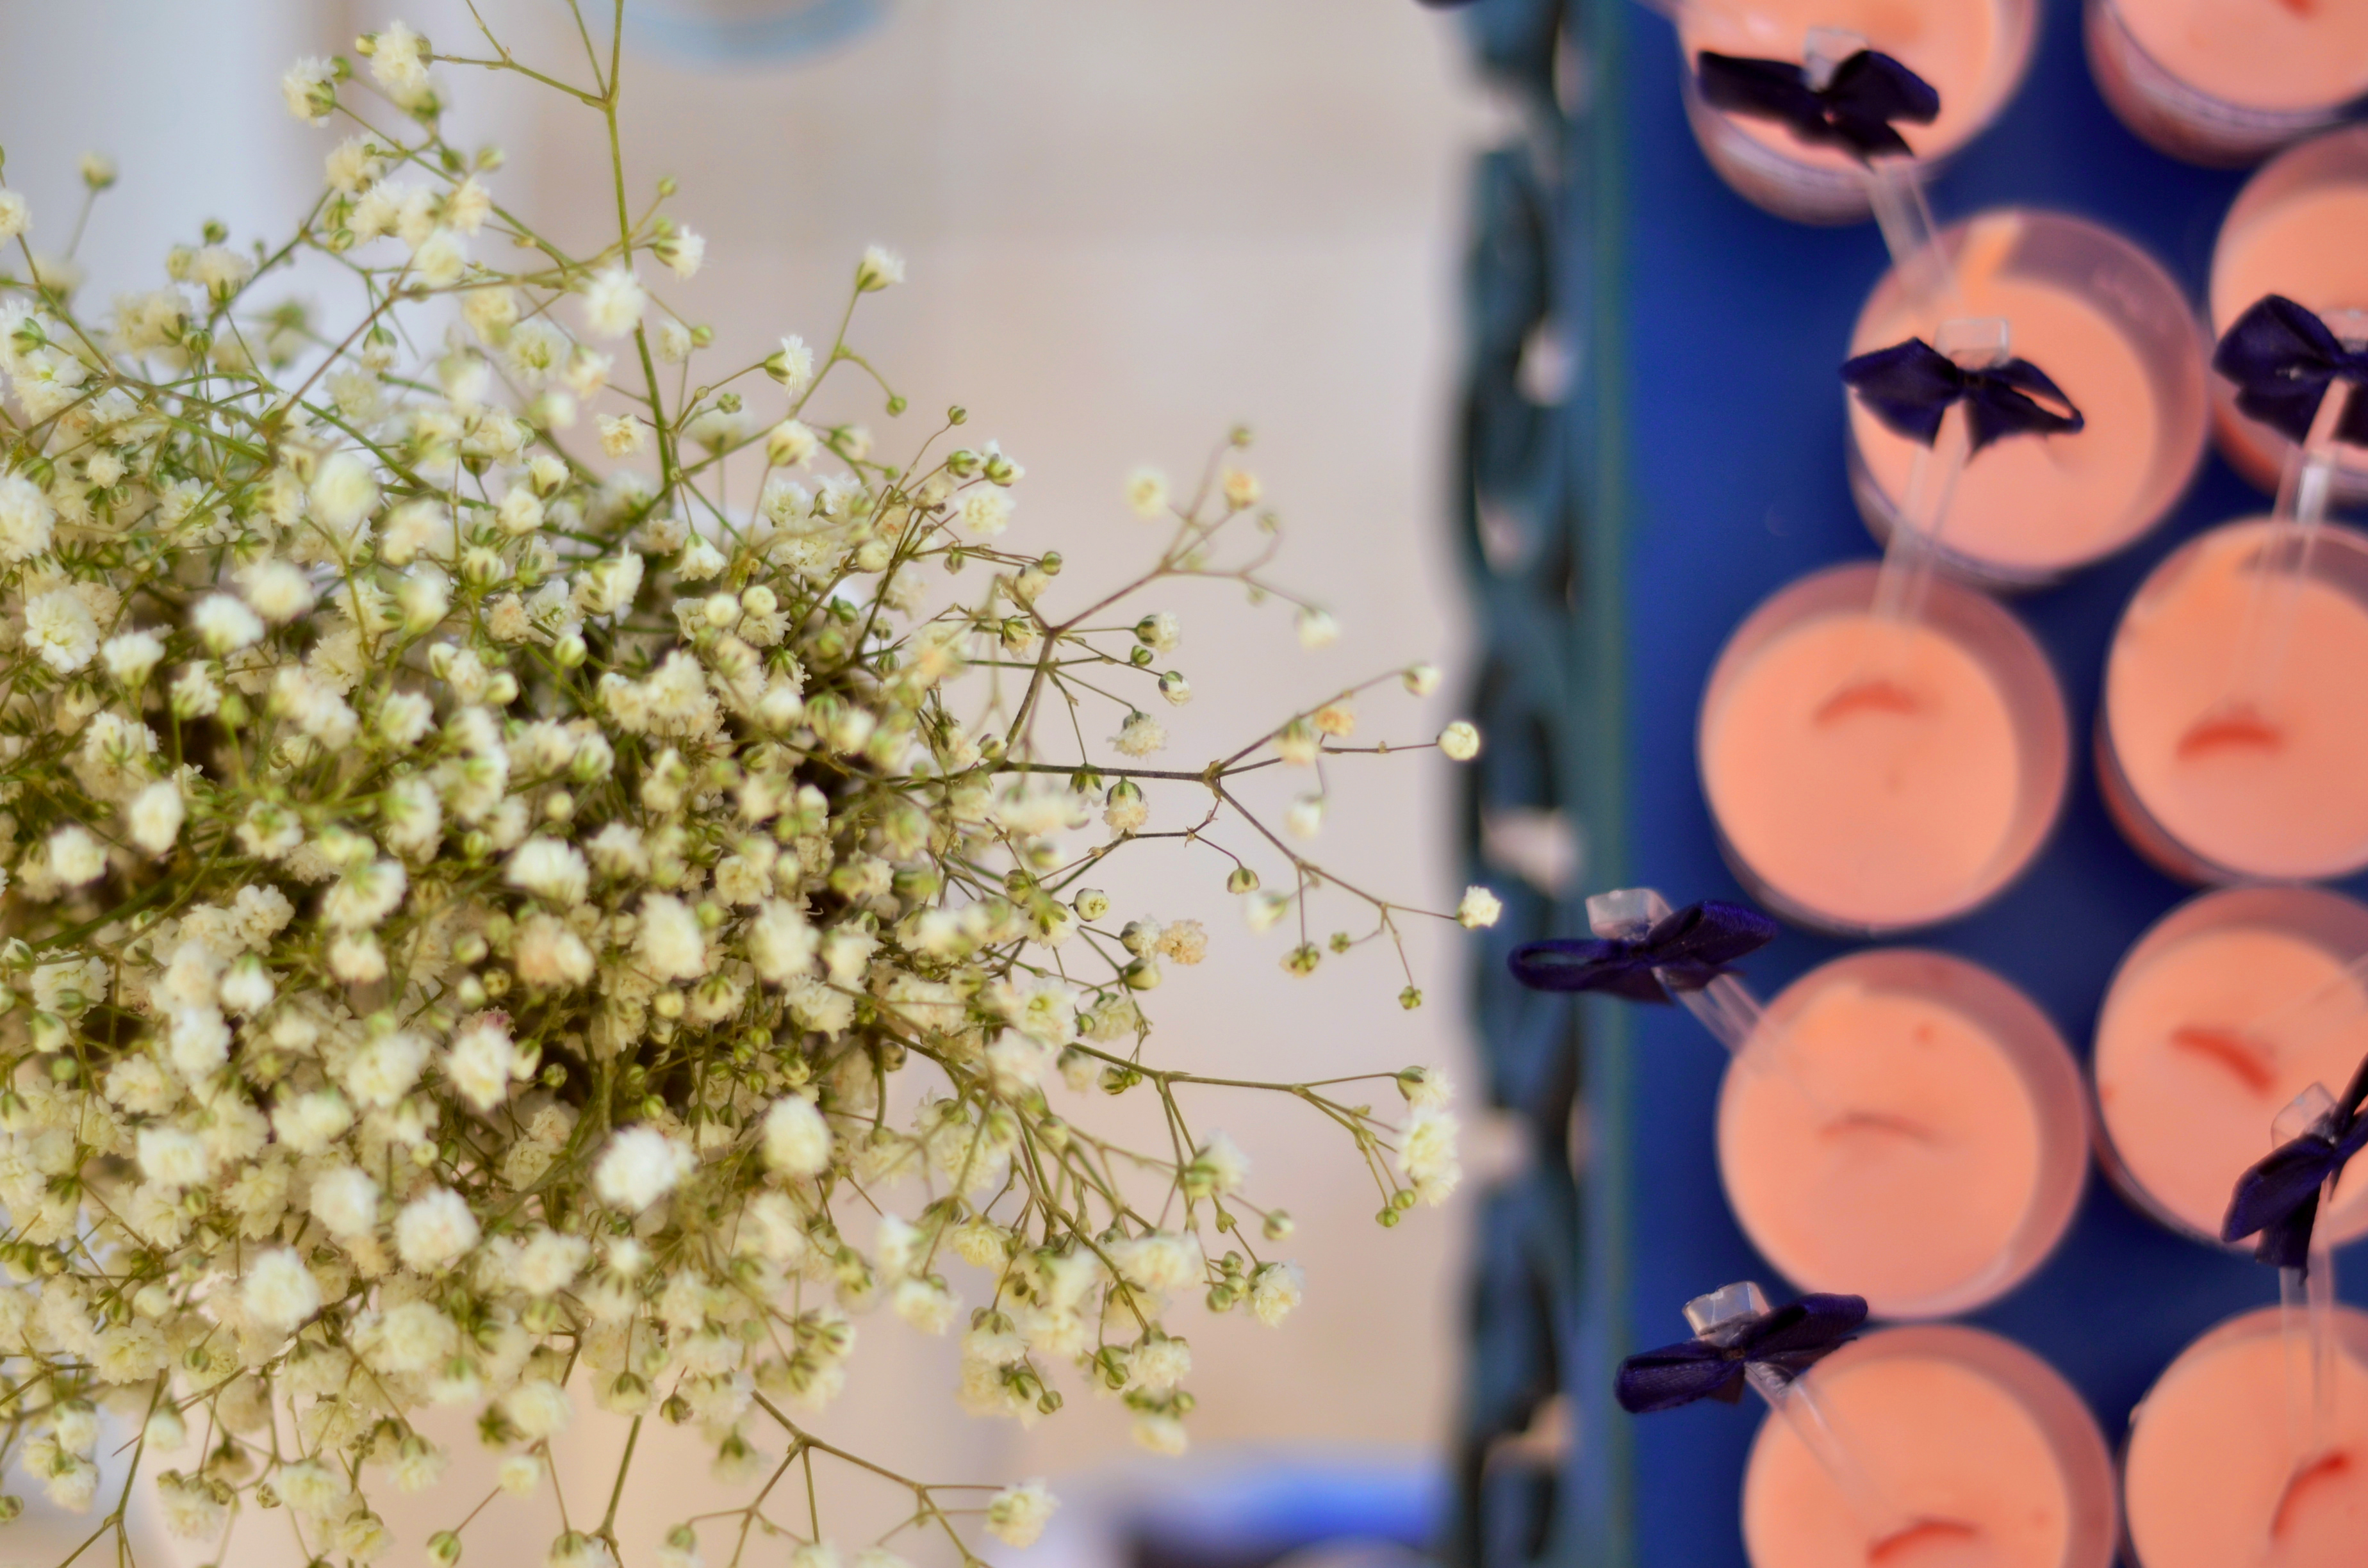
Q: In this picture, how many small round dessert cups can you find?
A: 10